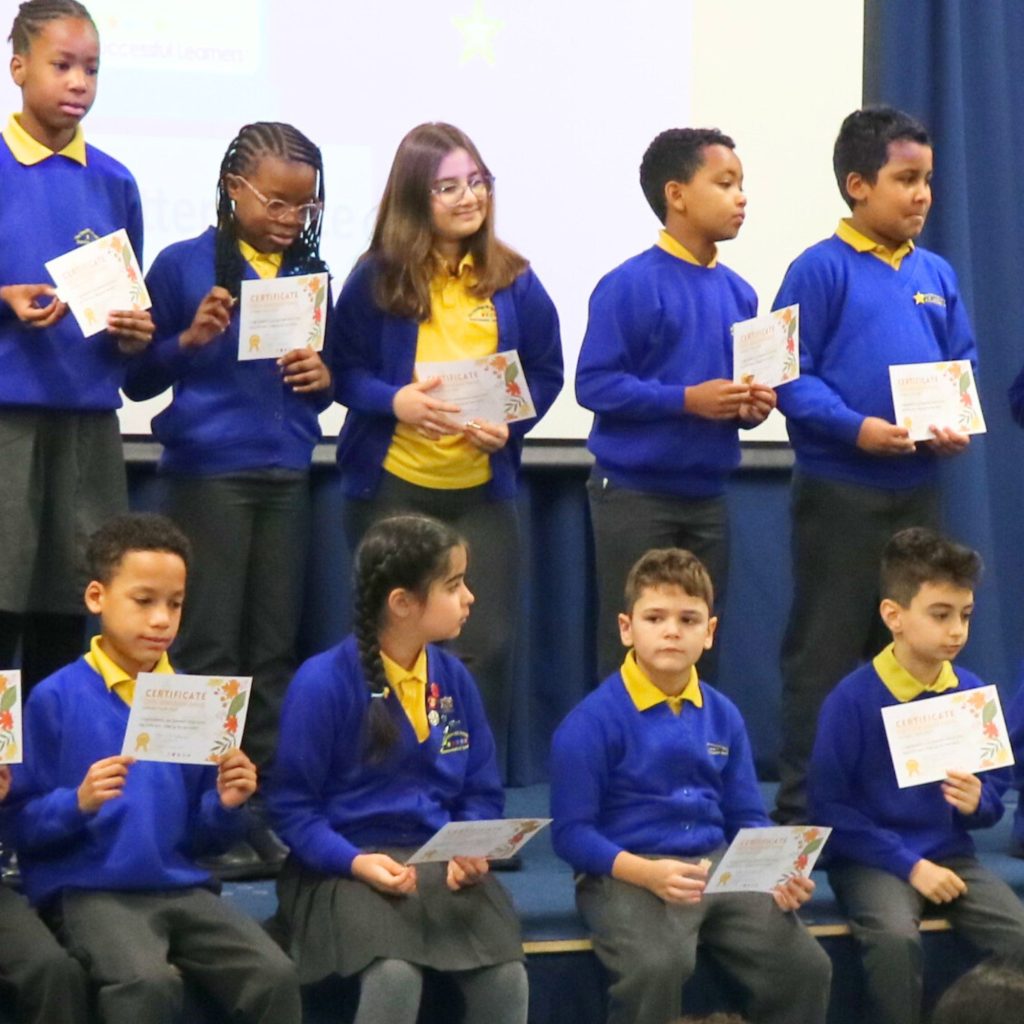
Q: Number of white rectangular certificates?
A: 10